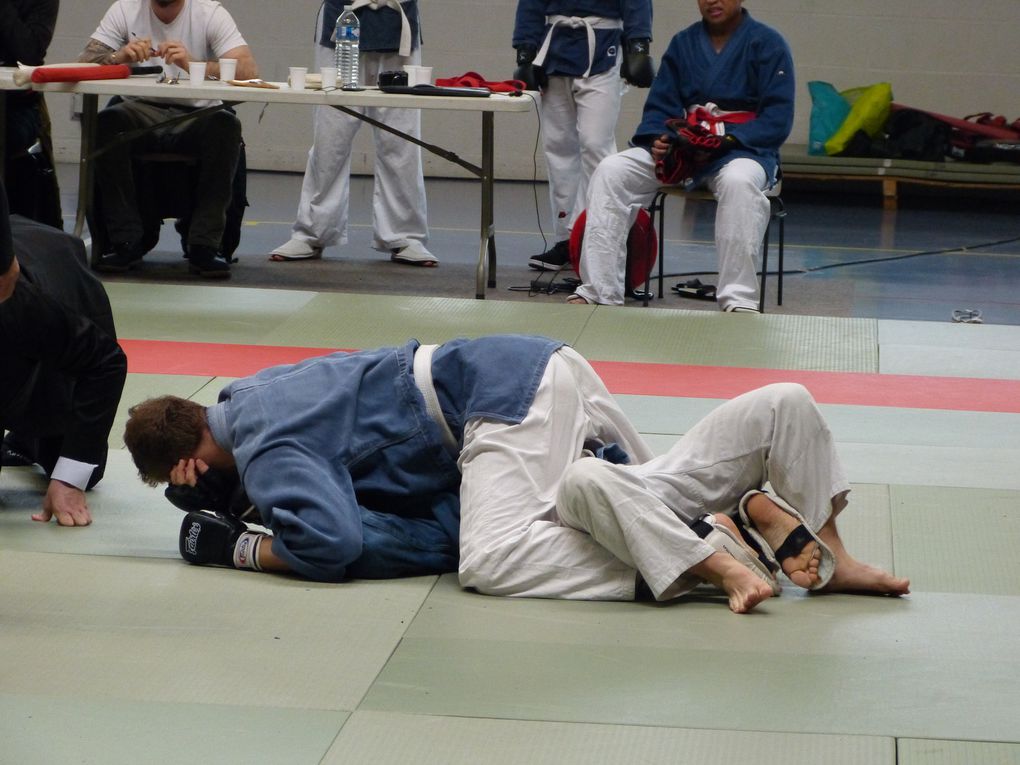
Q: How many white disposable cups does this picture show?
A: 6